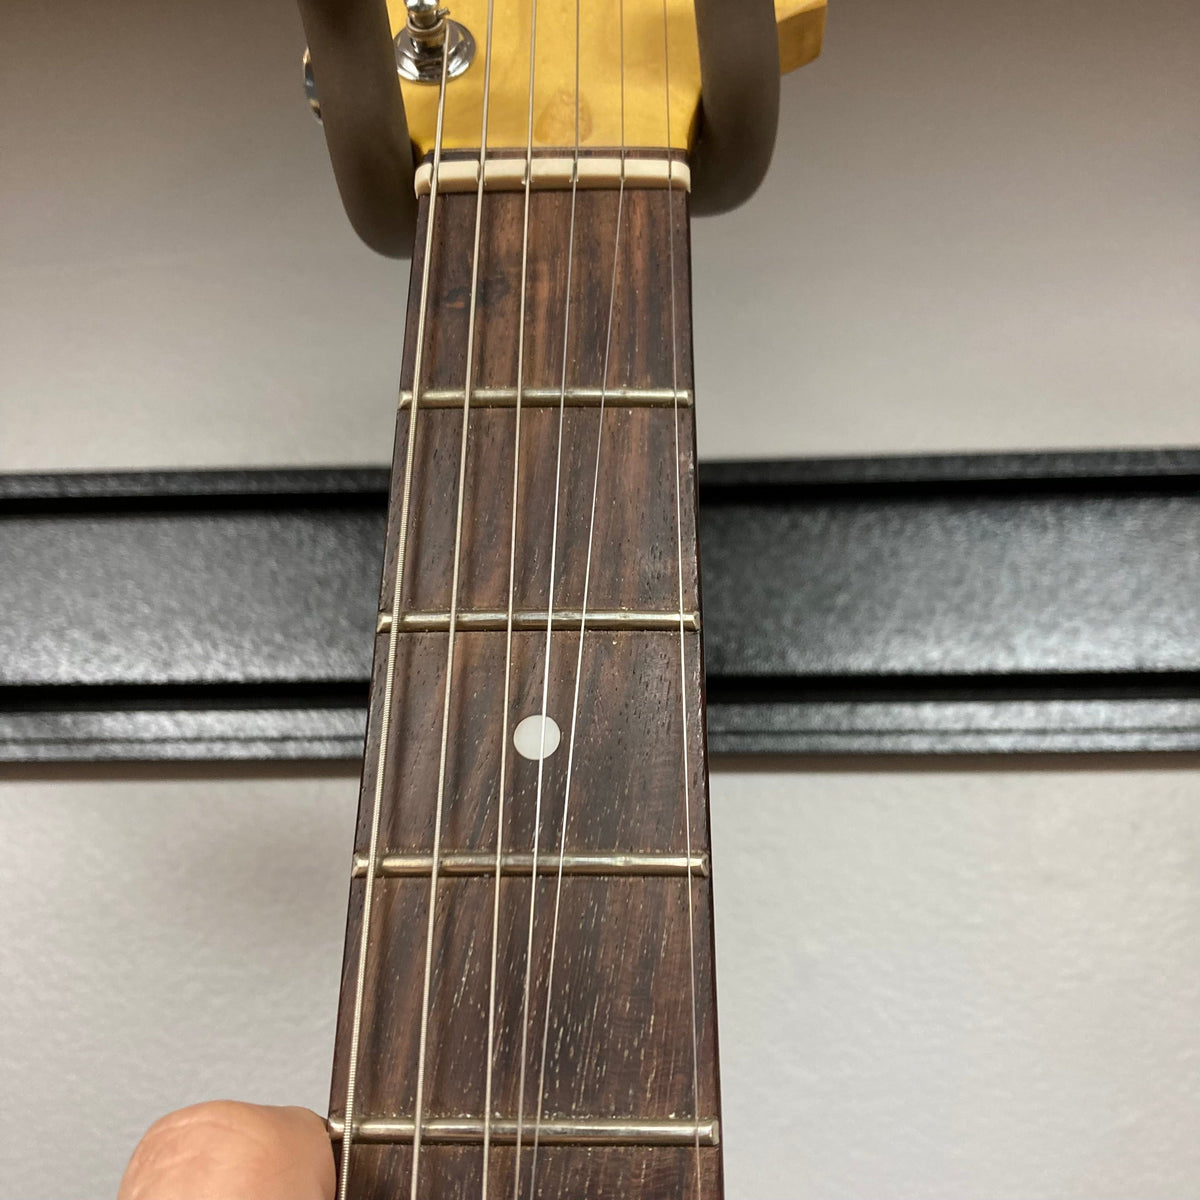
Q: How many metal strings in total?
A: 6